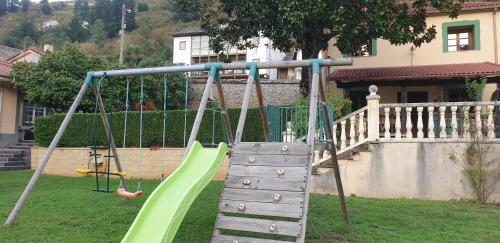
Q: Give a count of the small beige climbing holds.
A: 8